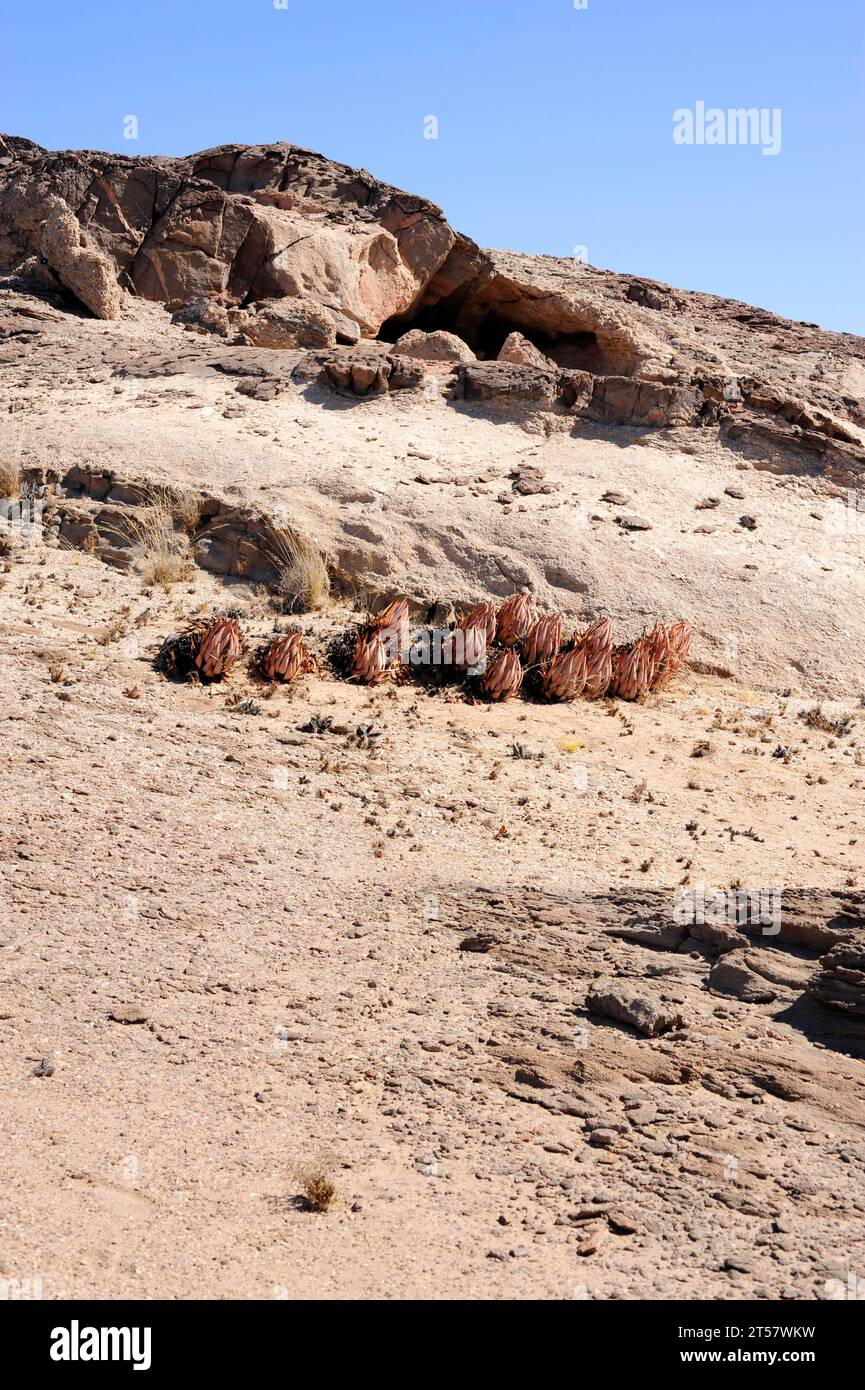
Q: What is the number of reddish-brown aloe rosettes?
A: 15